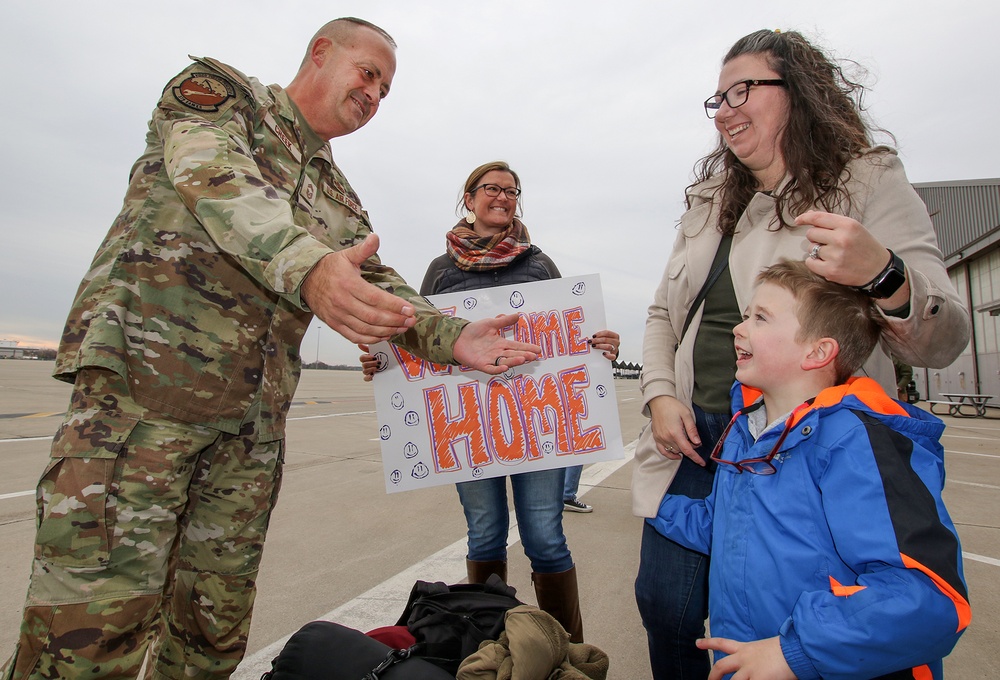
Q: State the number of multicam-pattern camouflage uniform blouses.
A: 1